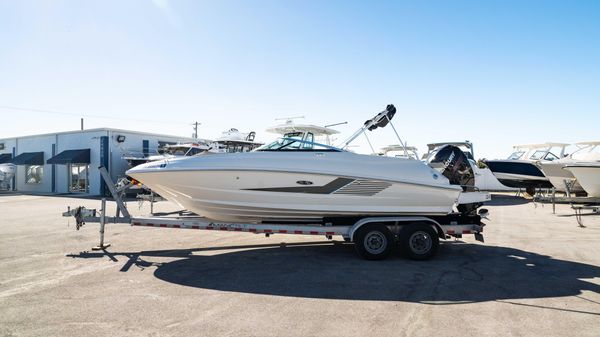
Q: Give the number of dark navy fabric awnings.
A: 3